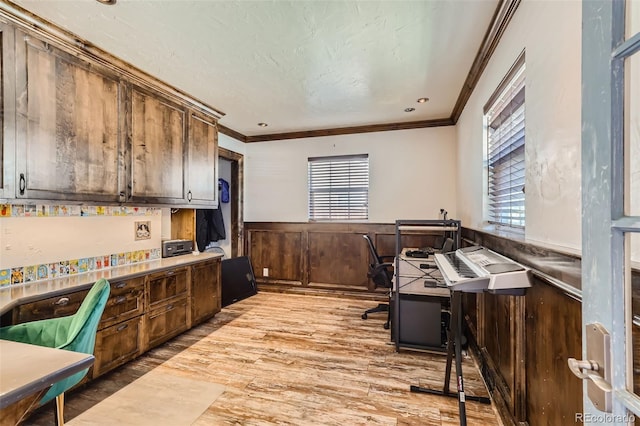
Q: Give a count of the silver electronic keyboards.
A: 1